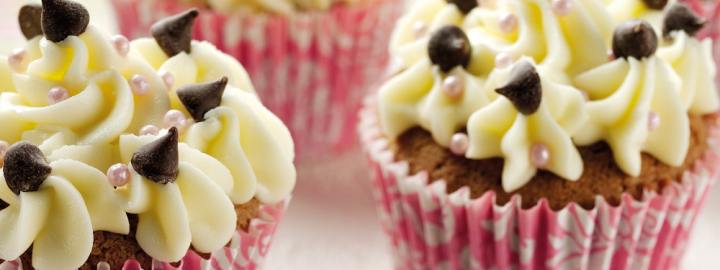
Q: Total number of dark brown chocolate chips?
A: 12